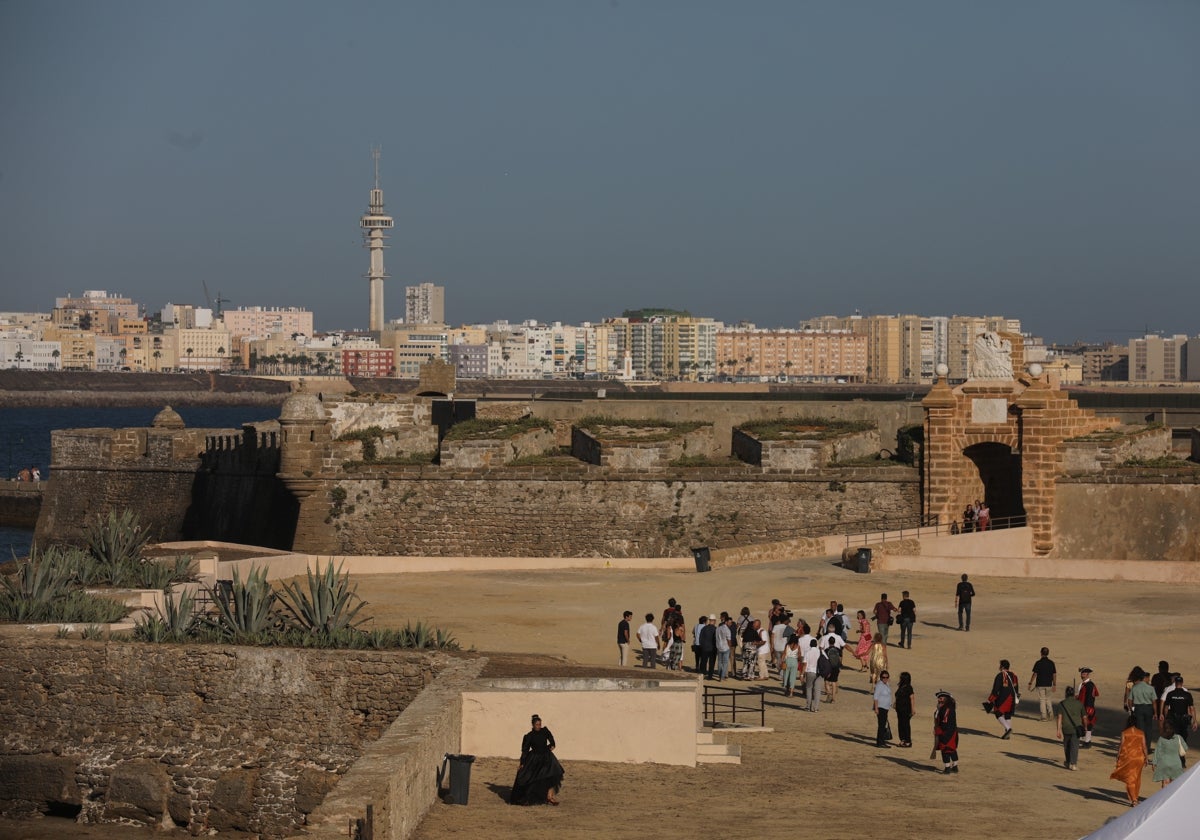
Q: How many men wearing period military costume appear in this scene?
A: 3